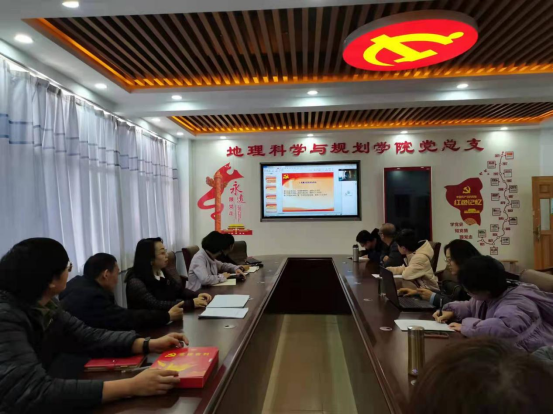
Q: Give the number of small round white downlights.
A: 12